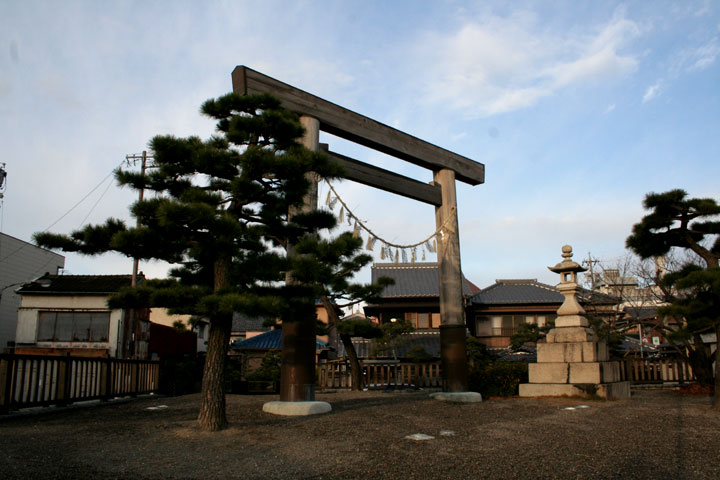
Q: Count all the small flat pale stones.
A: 6